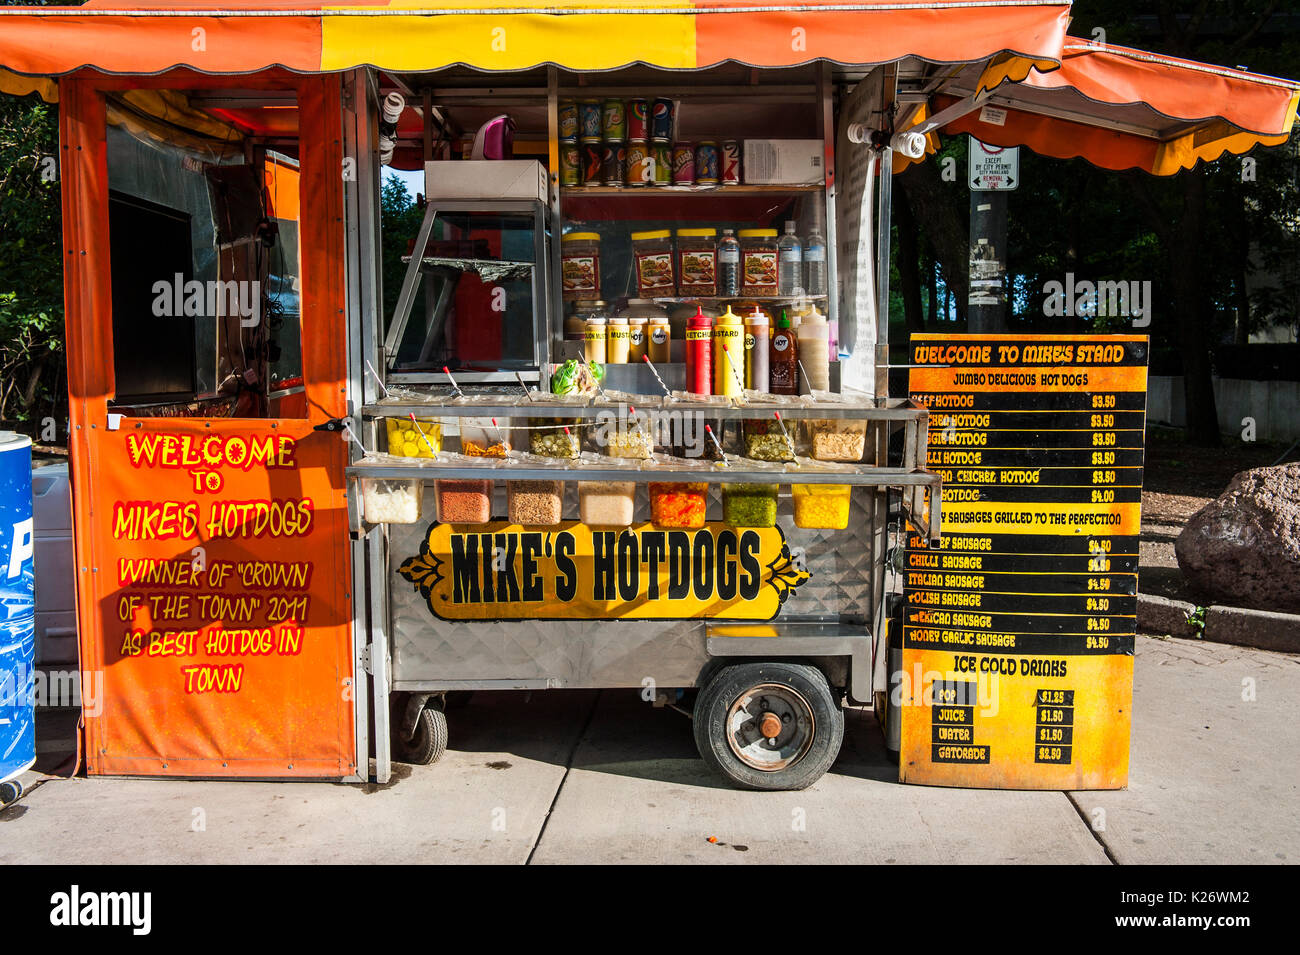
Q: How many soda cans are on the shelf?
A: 13